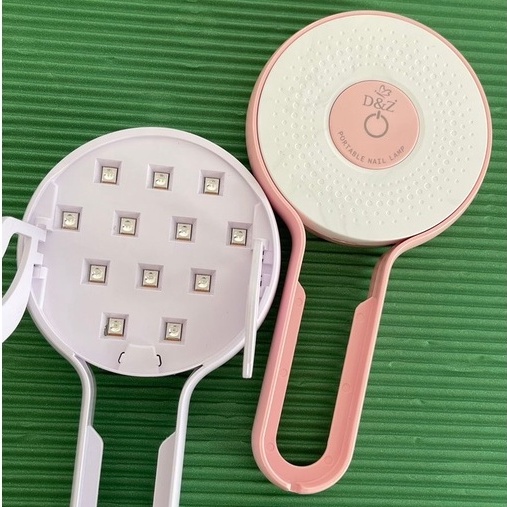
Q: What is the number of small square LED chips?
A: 12